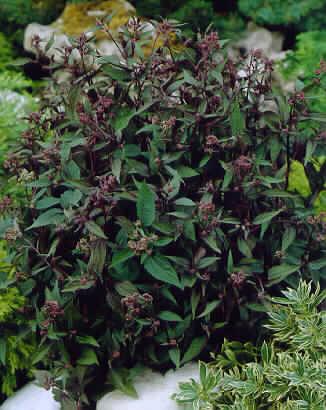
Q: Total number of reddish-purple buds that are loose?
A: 0